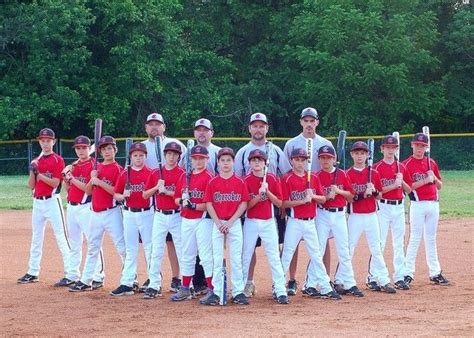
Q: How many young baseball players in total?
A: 13